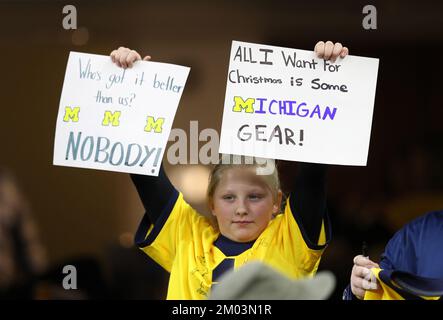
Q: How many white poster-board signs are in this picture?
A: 2